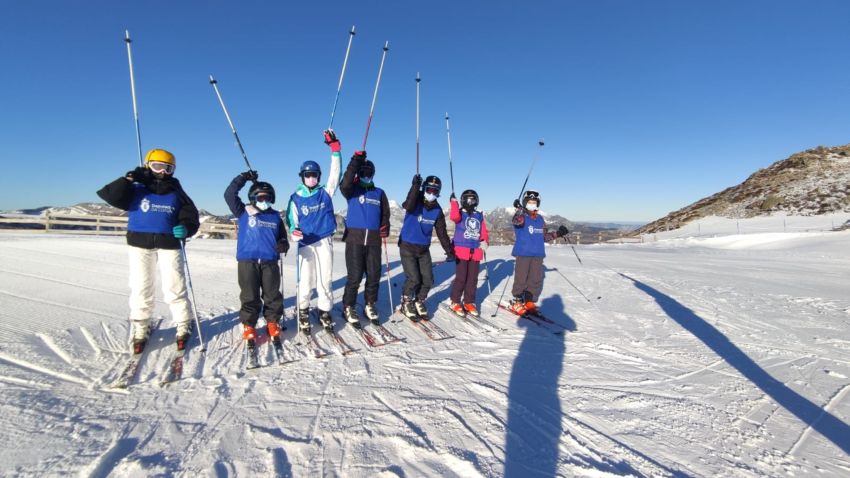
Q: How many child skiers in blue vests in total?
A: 7